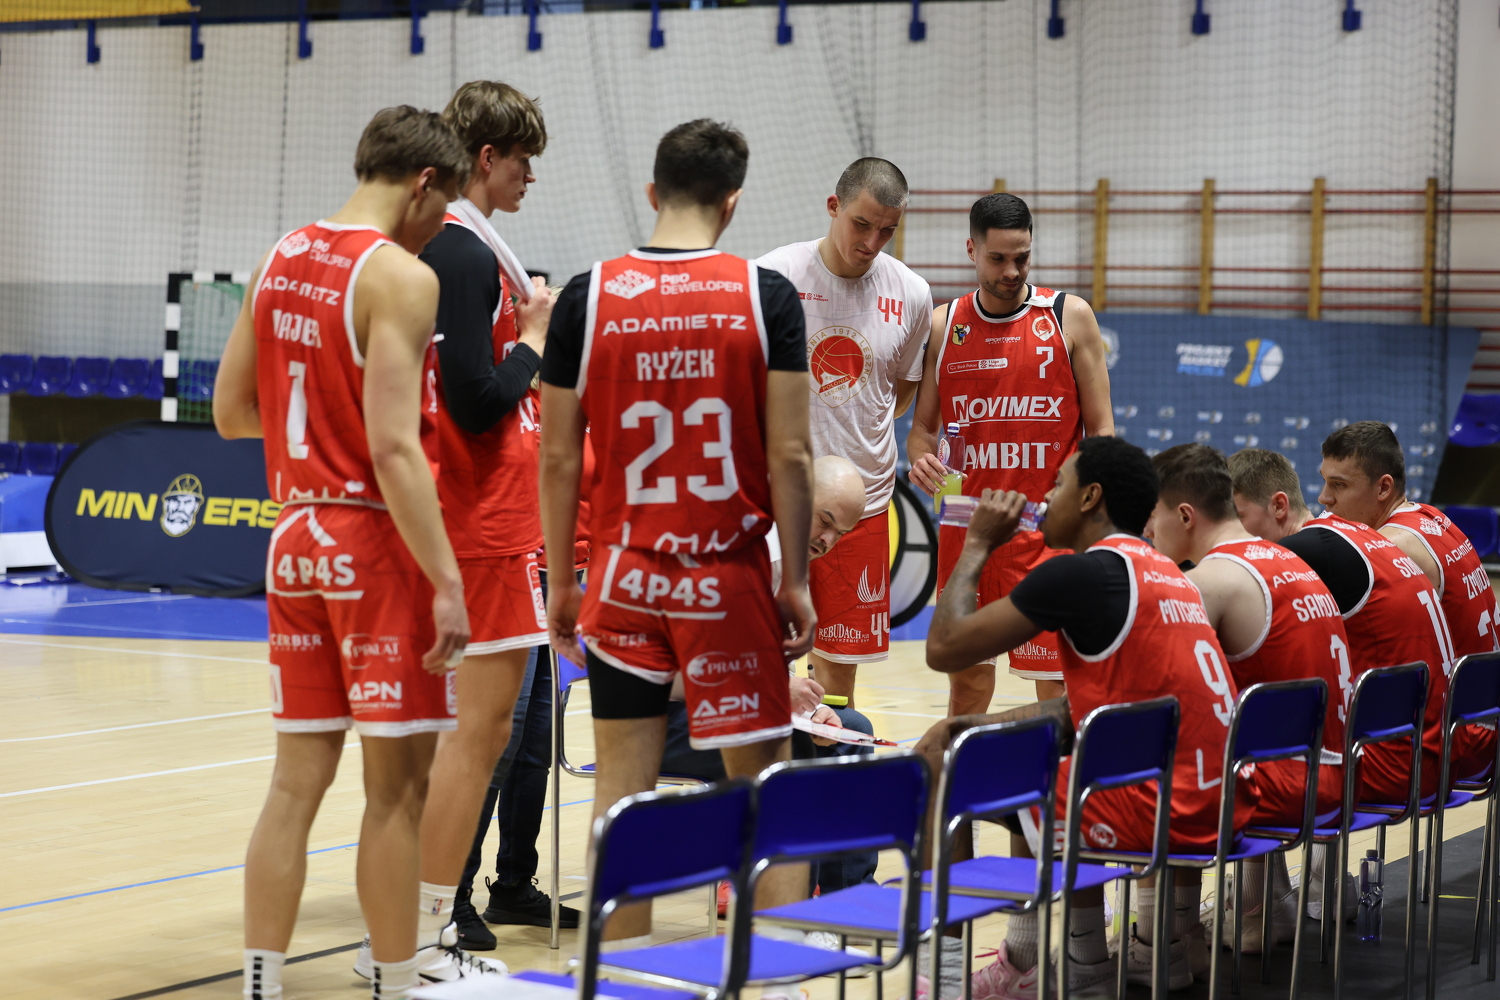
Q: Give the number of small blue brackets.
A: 11